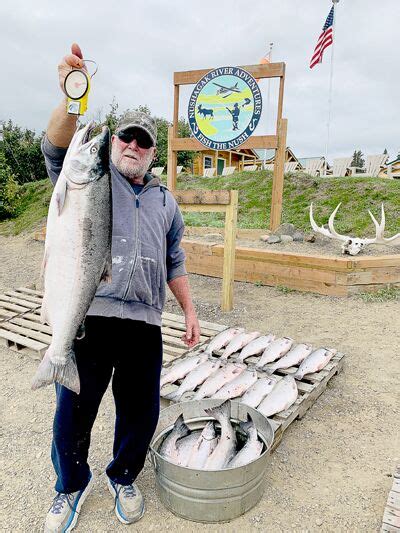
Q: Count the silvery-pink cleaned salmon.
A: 12